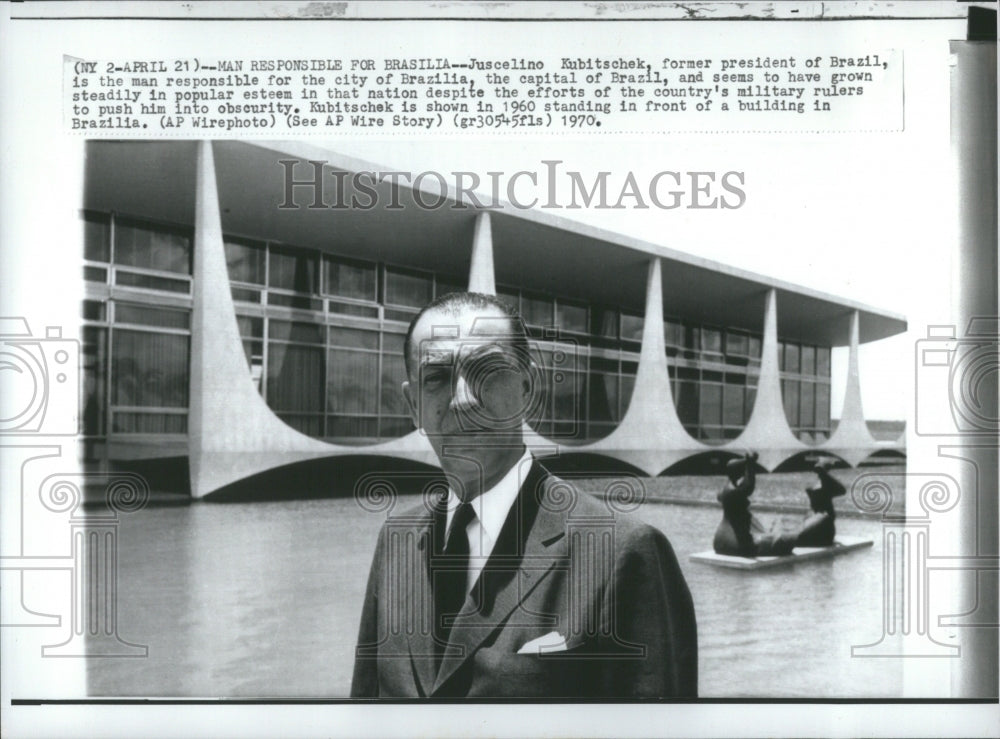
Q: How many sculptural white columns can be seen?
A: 5